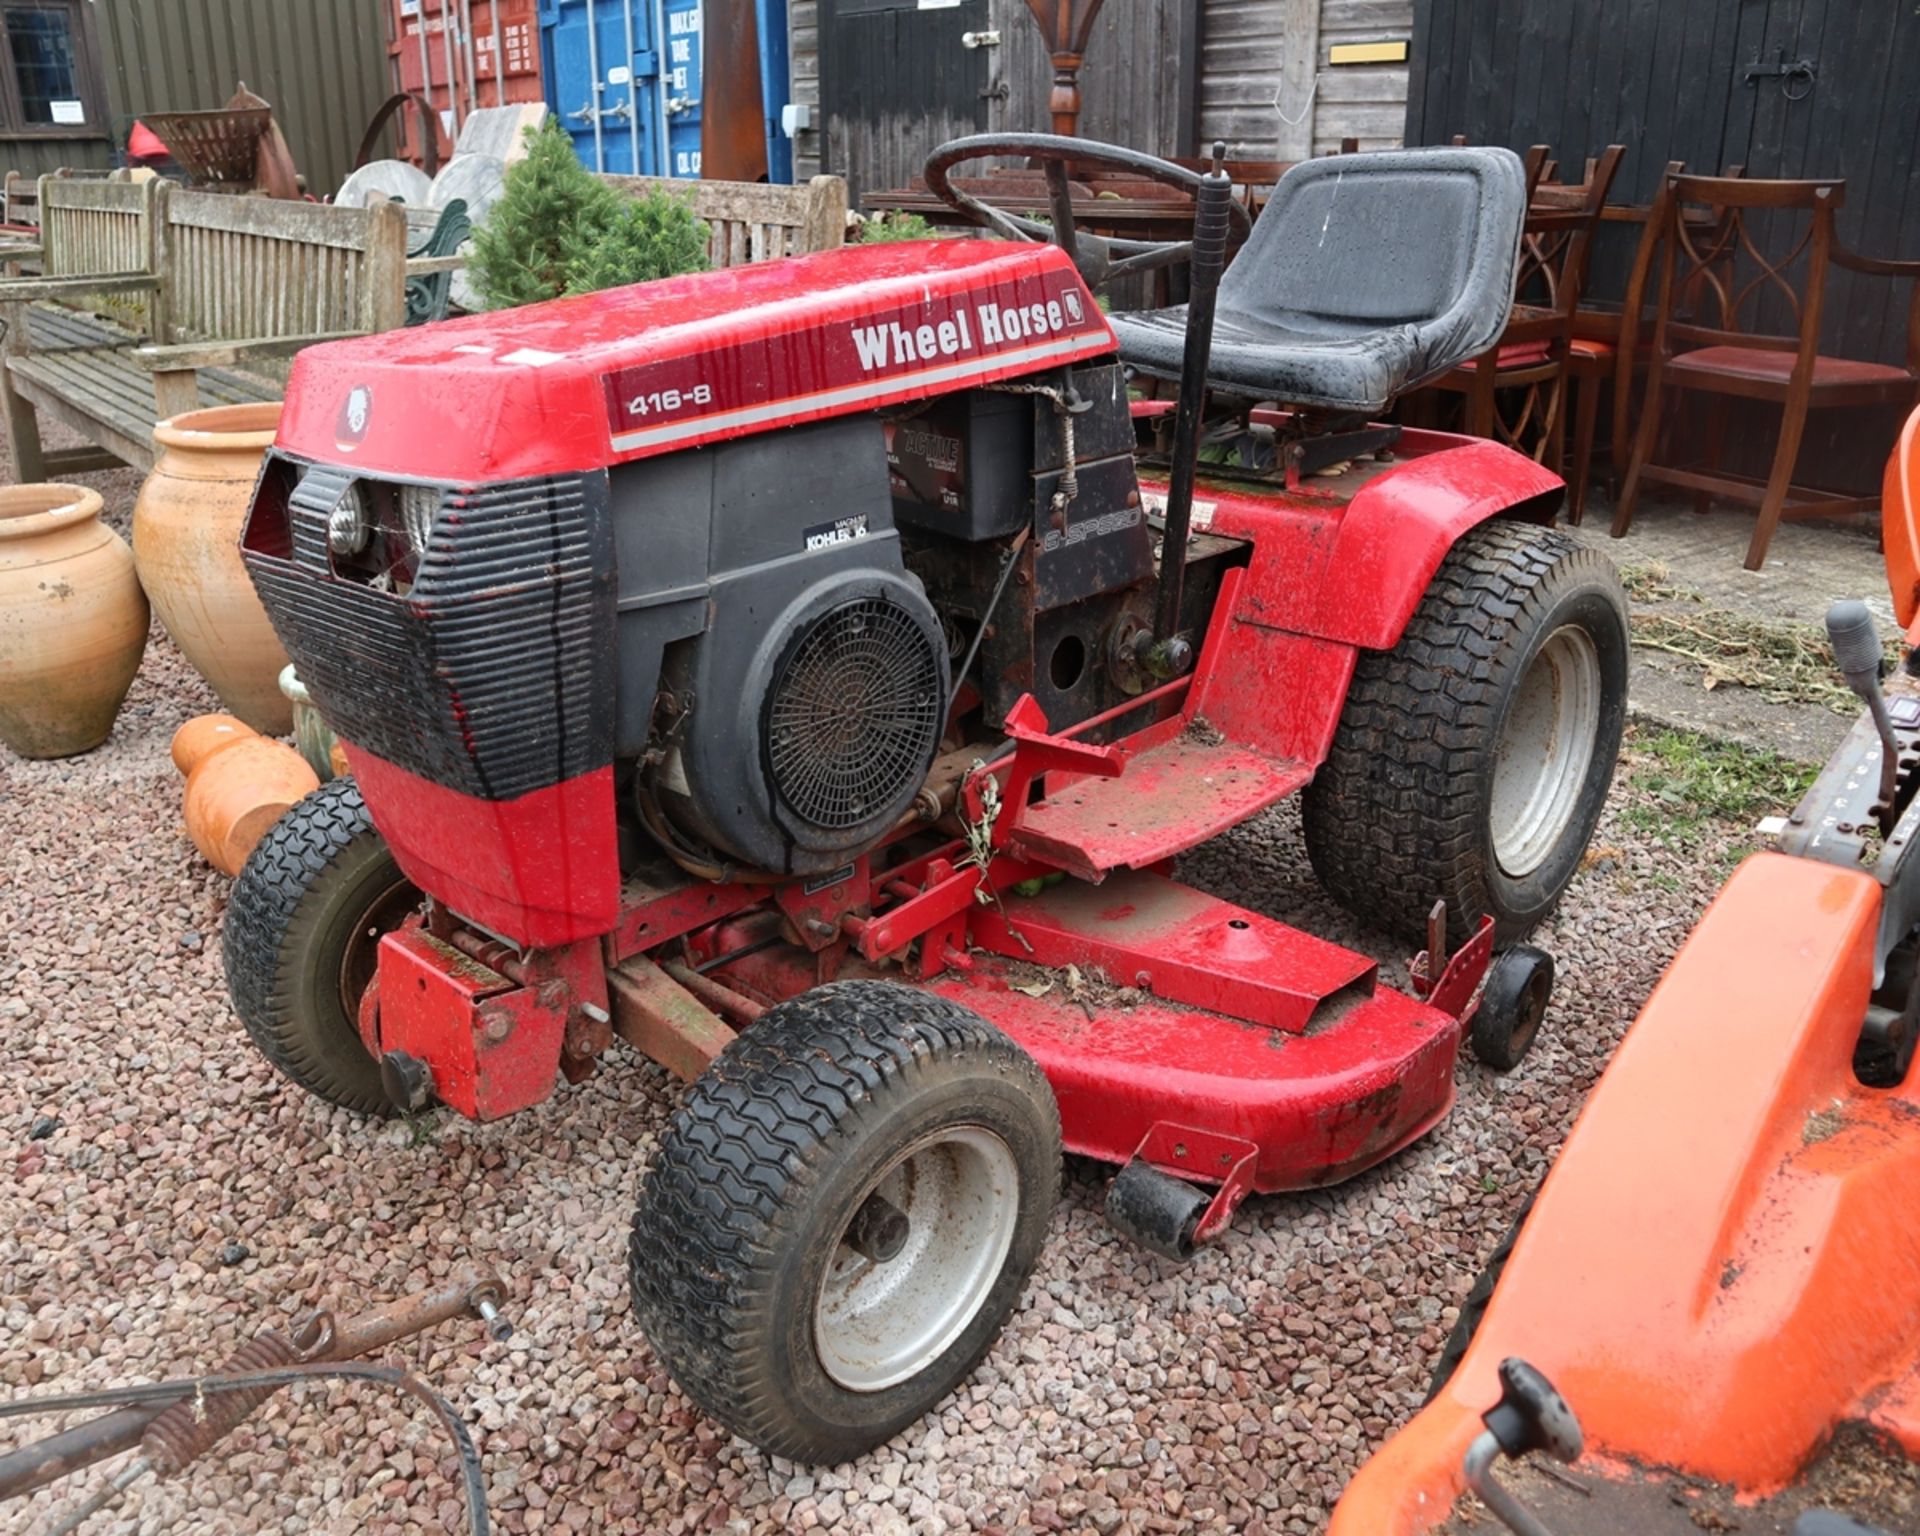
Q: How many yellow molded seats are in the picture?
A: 0